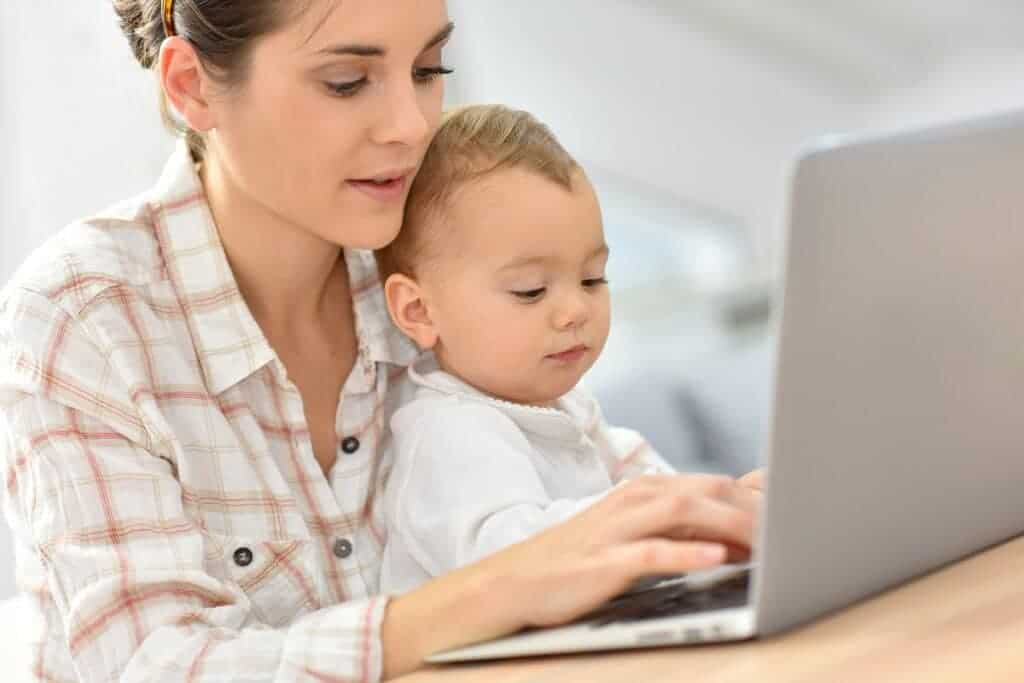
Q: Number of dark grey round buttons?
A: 3